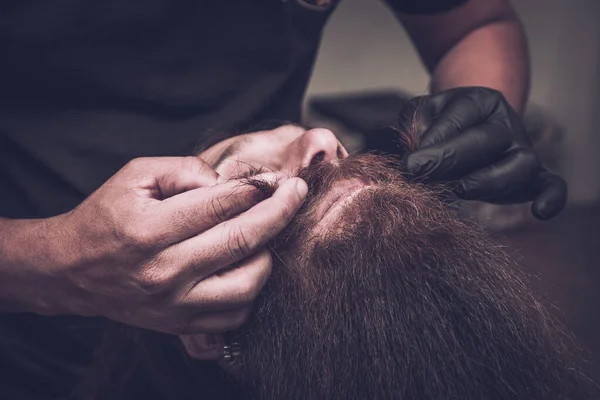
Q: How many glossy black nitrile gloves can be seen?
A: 1